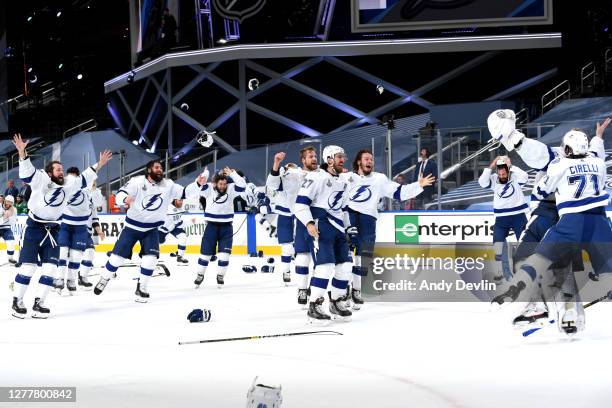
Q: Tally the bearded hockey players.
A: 7